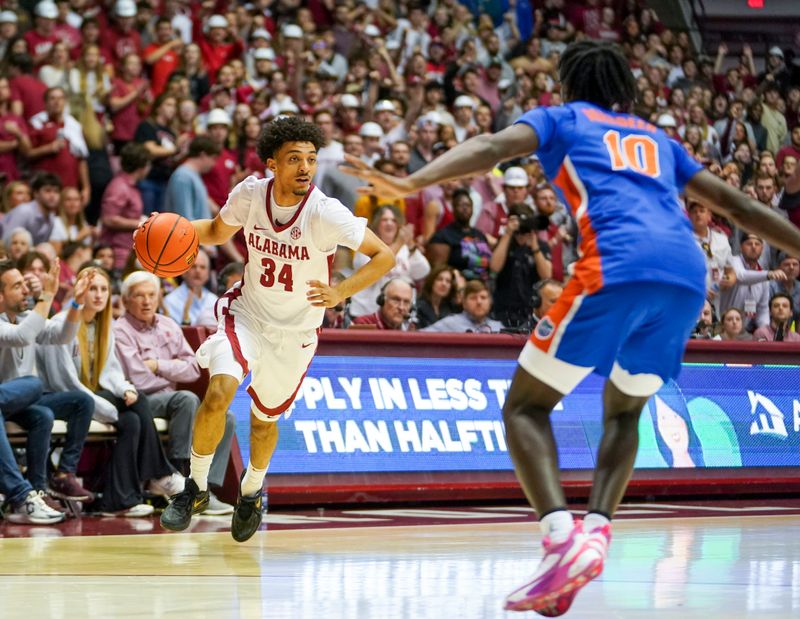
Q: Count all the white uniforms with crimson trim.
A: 1